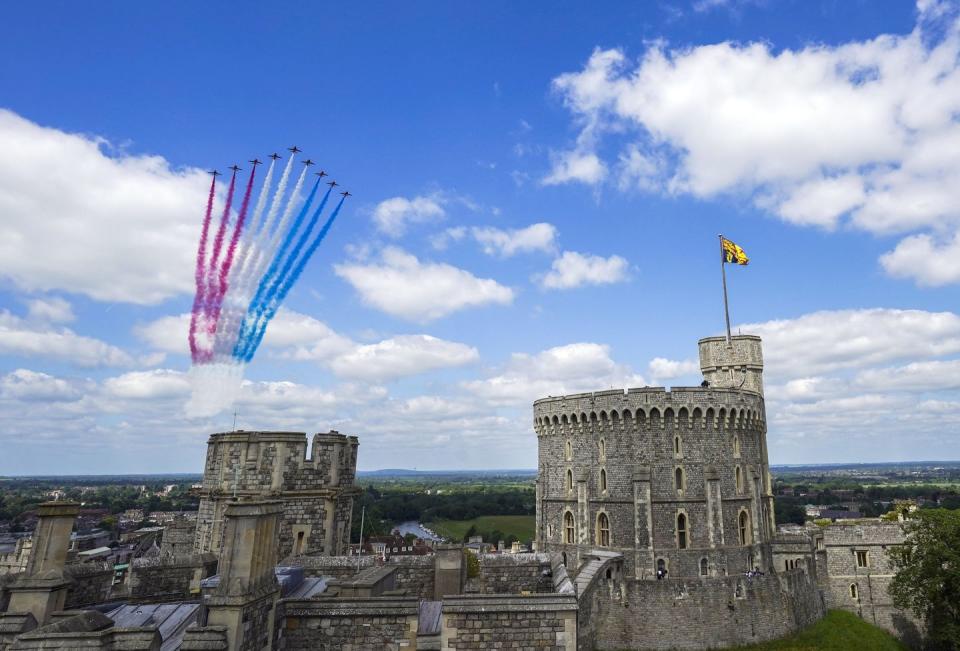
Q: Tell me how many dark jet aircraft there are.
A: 9